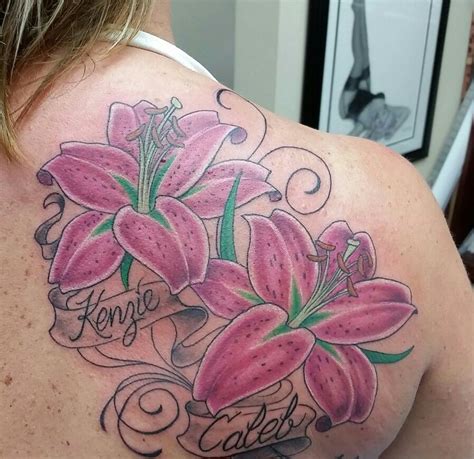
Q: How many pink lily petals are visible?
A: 12